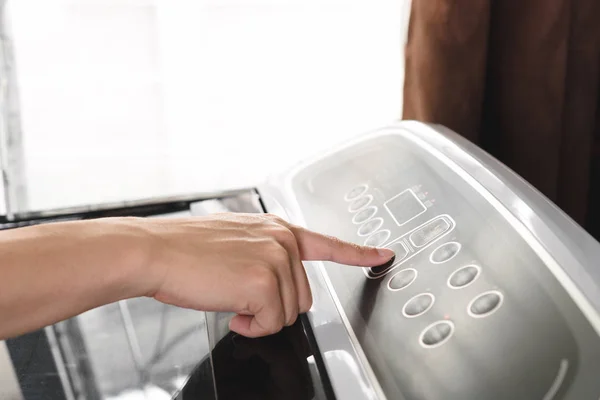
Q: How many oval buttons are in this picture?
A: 11